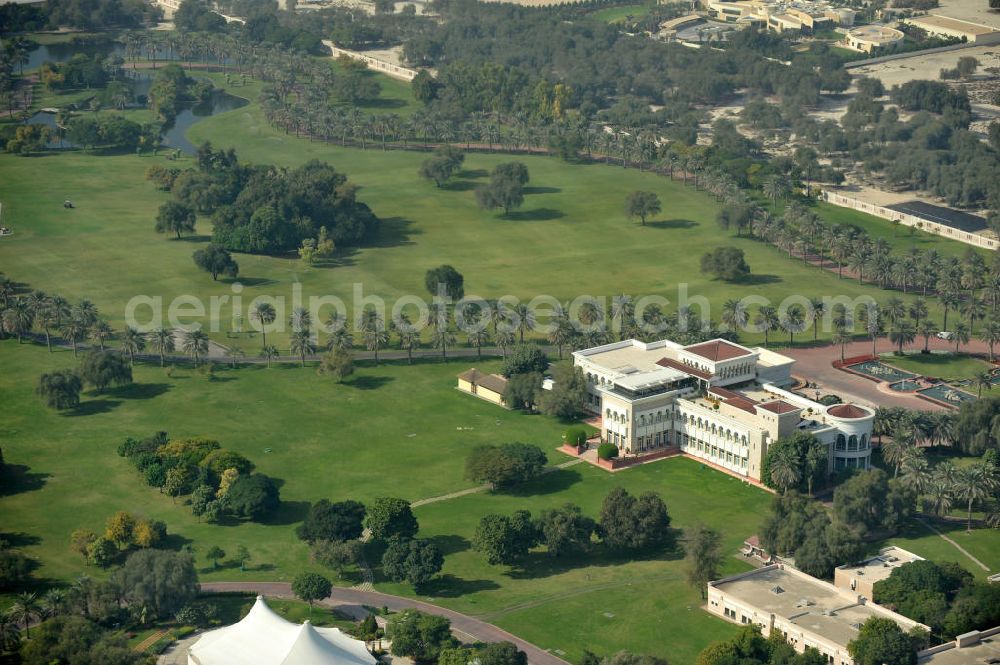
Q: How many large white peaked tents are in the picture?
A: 1